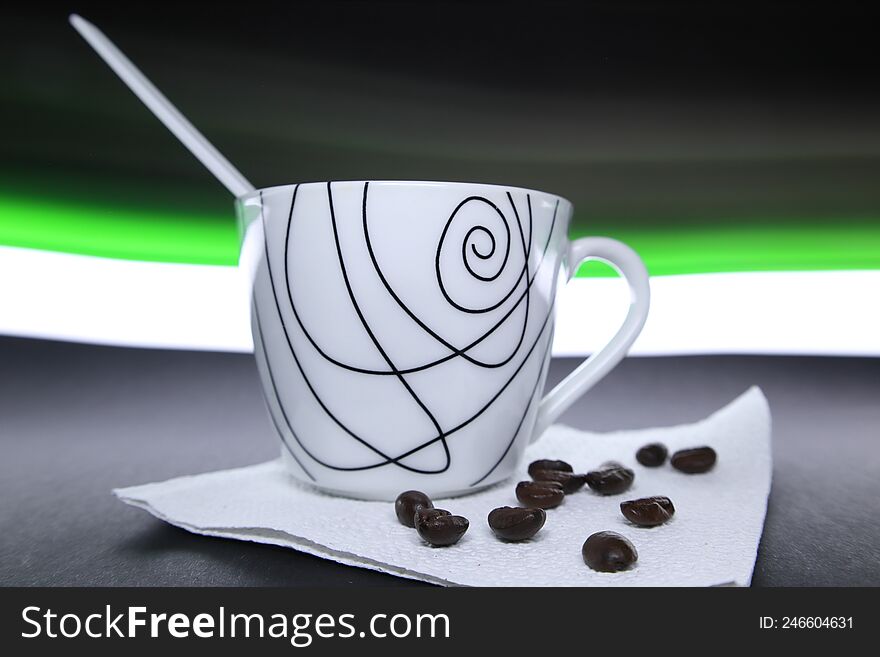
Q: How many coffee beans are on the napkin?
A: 11